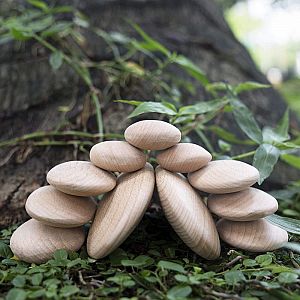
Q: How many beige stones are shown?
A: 11